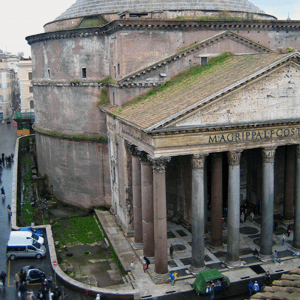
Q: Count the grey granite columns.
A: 4